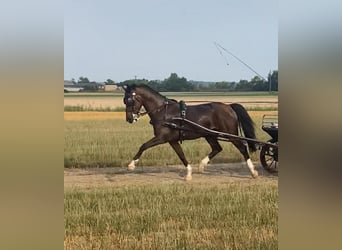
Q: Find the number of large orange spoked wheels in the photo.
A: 0